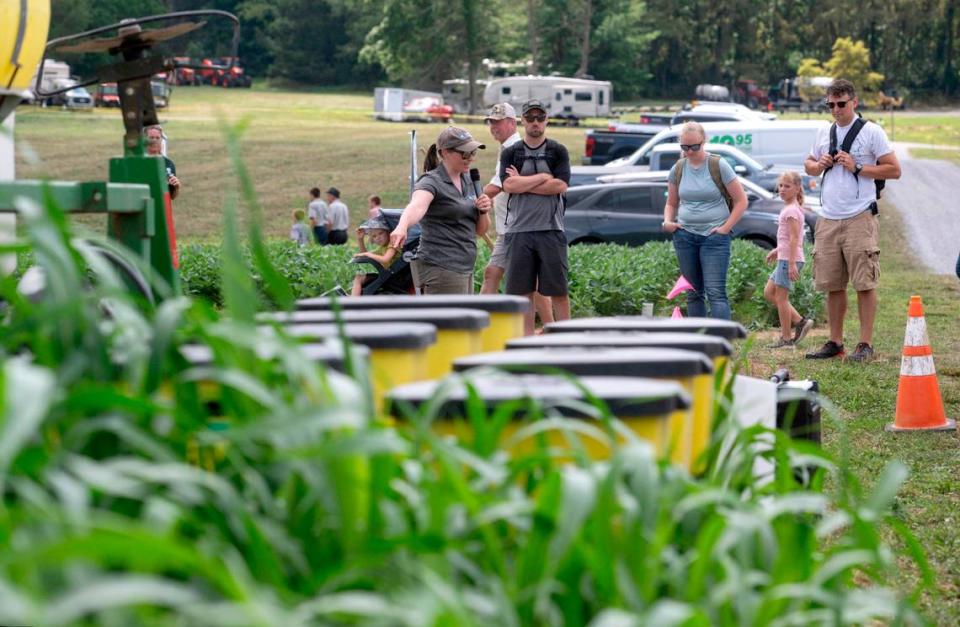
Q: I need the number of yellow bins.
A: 8